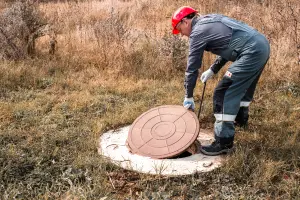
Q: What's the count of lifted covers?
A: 1